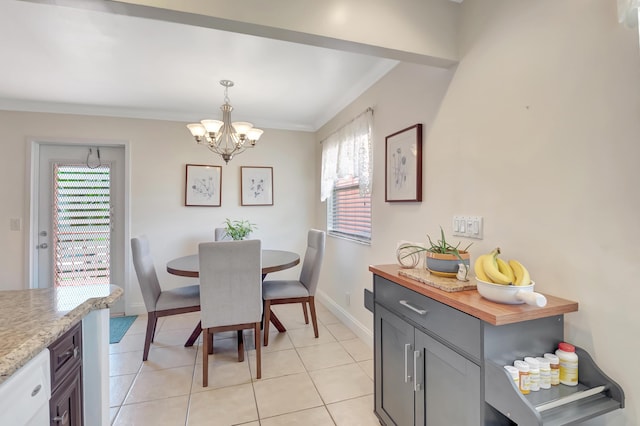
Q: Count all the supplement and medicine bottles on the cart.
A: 6